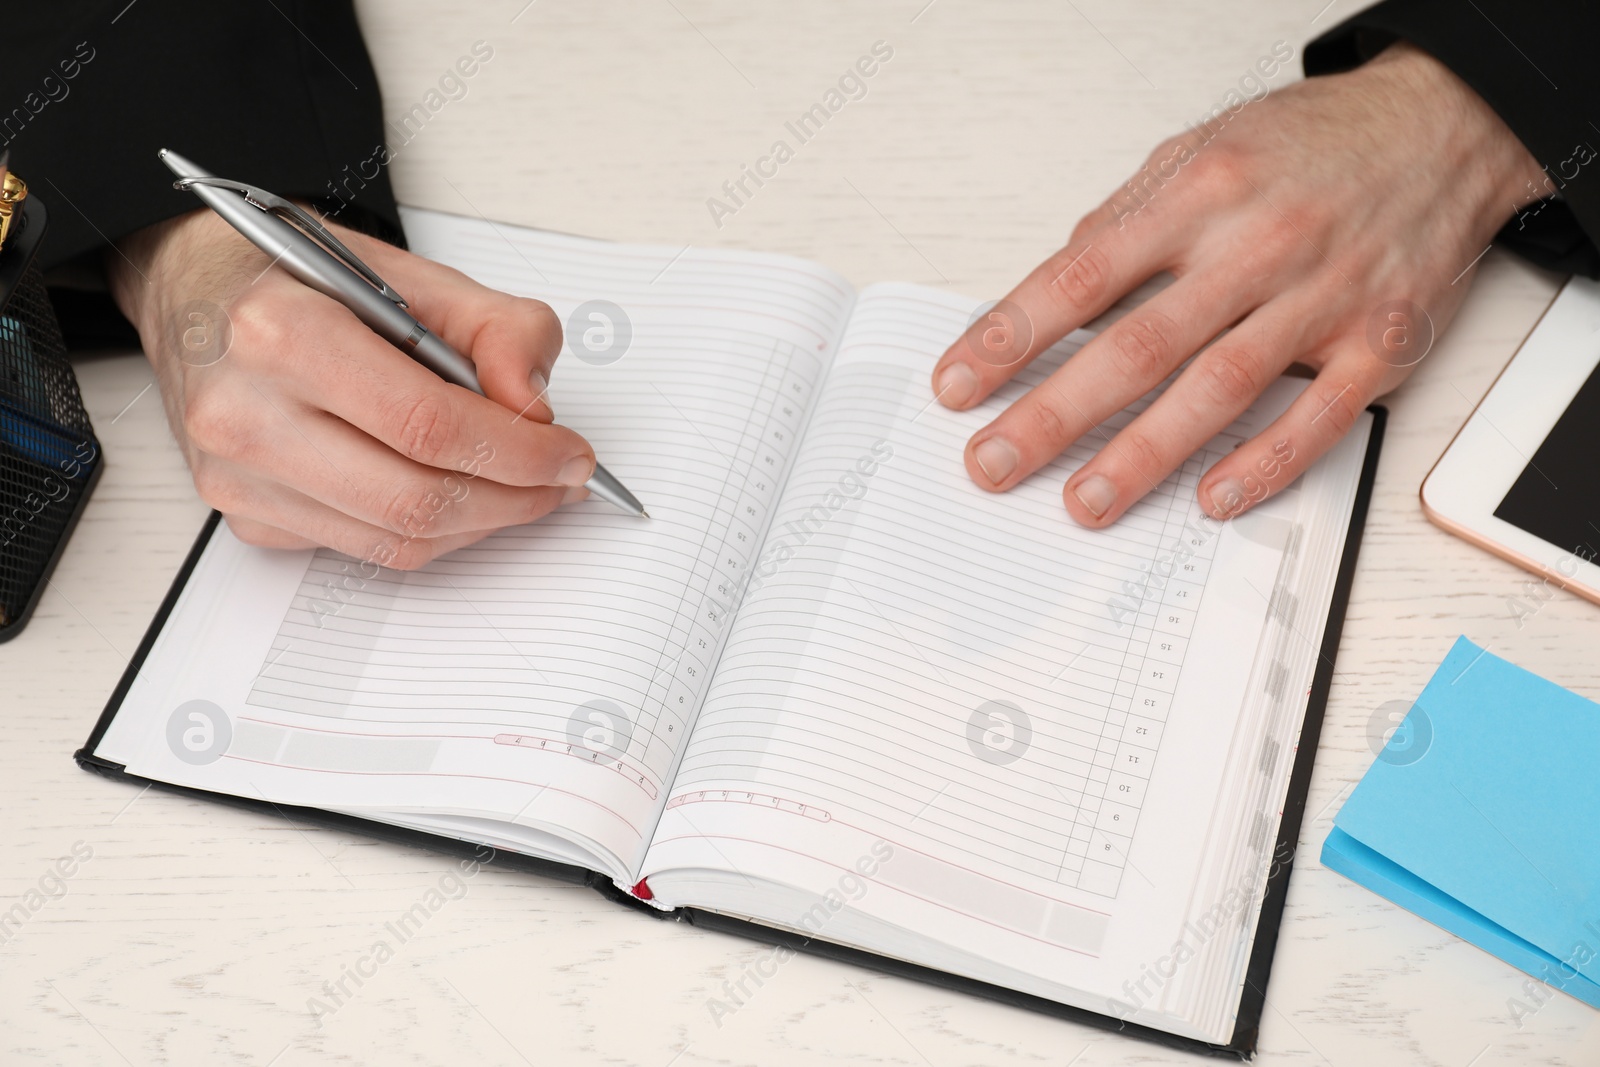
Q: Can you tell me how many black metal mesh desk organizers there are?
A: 1